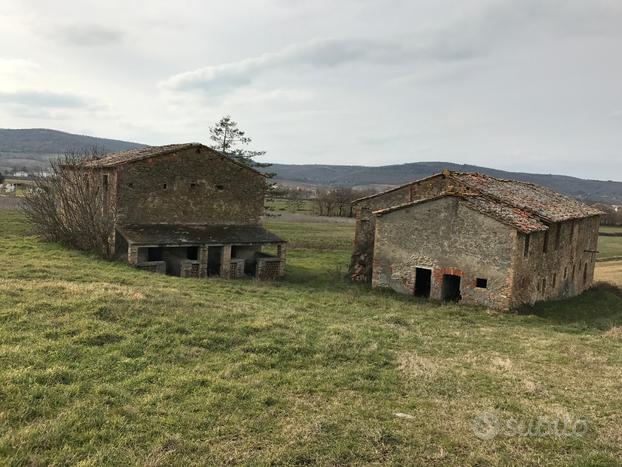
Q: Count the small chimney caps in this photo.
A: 0